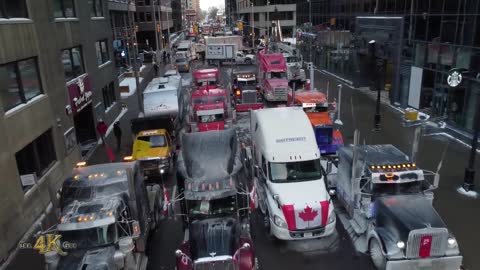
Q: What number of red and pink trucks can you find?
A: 3